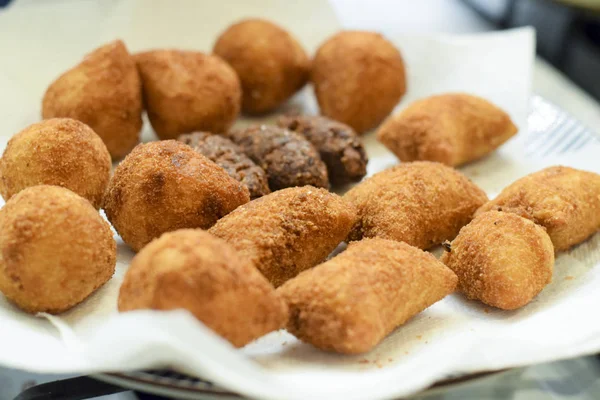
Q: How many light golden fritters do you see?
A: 14